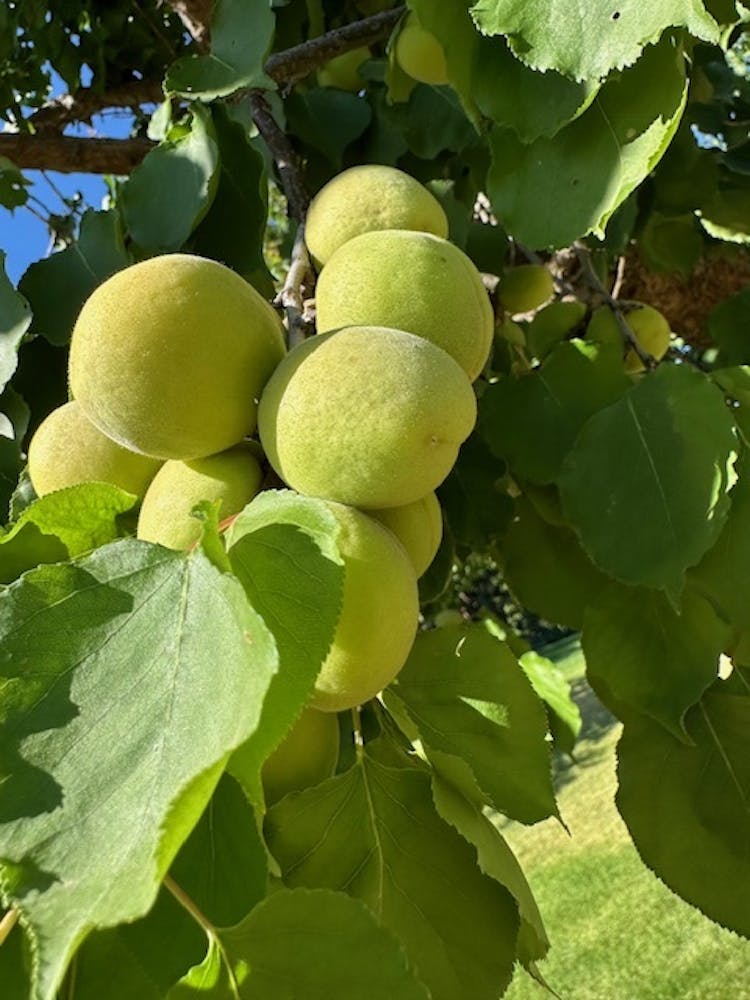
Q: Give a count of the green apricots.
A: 13